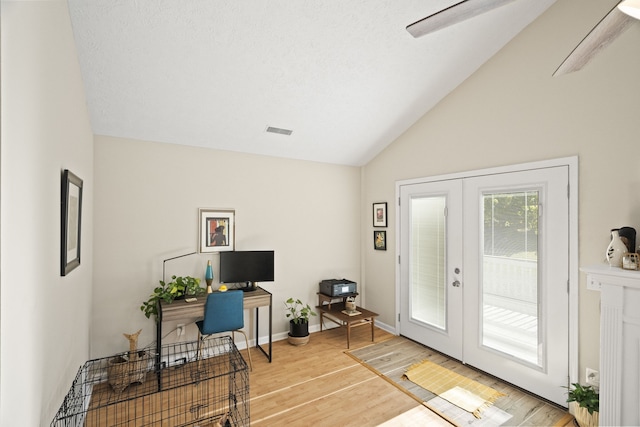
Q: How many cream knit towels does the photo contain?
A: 0